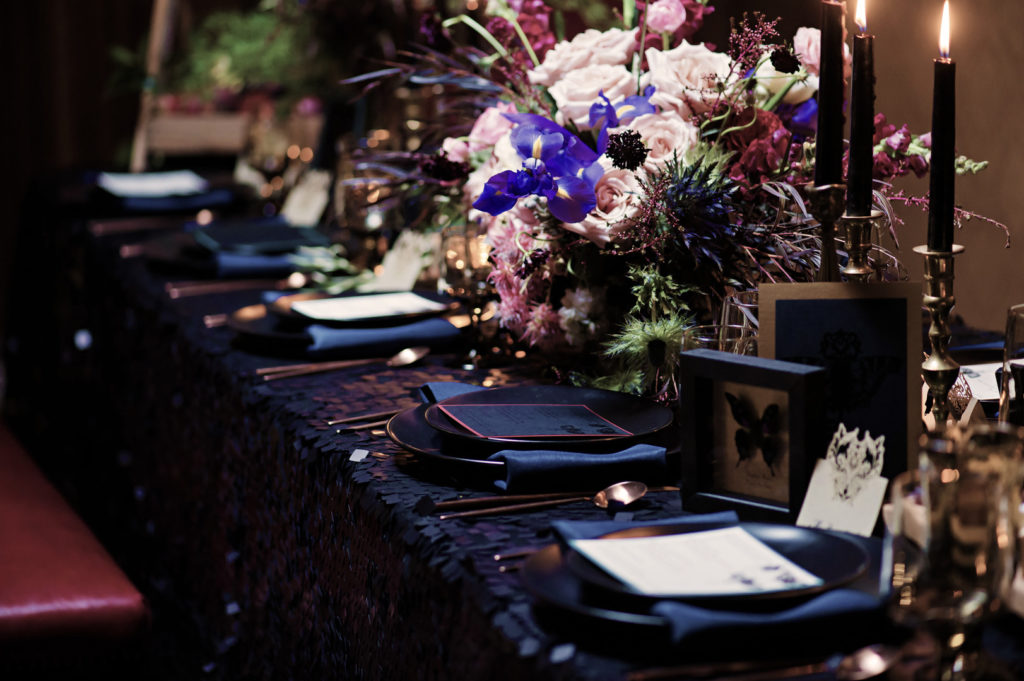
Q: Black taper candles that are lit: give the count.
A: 2